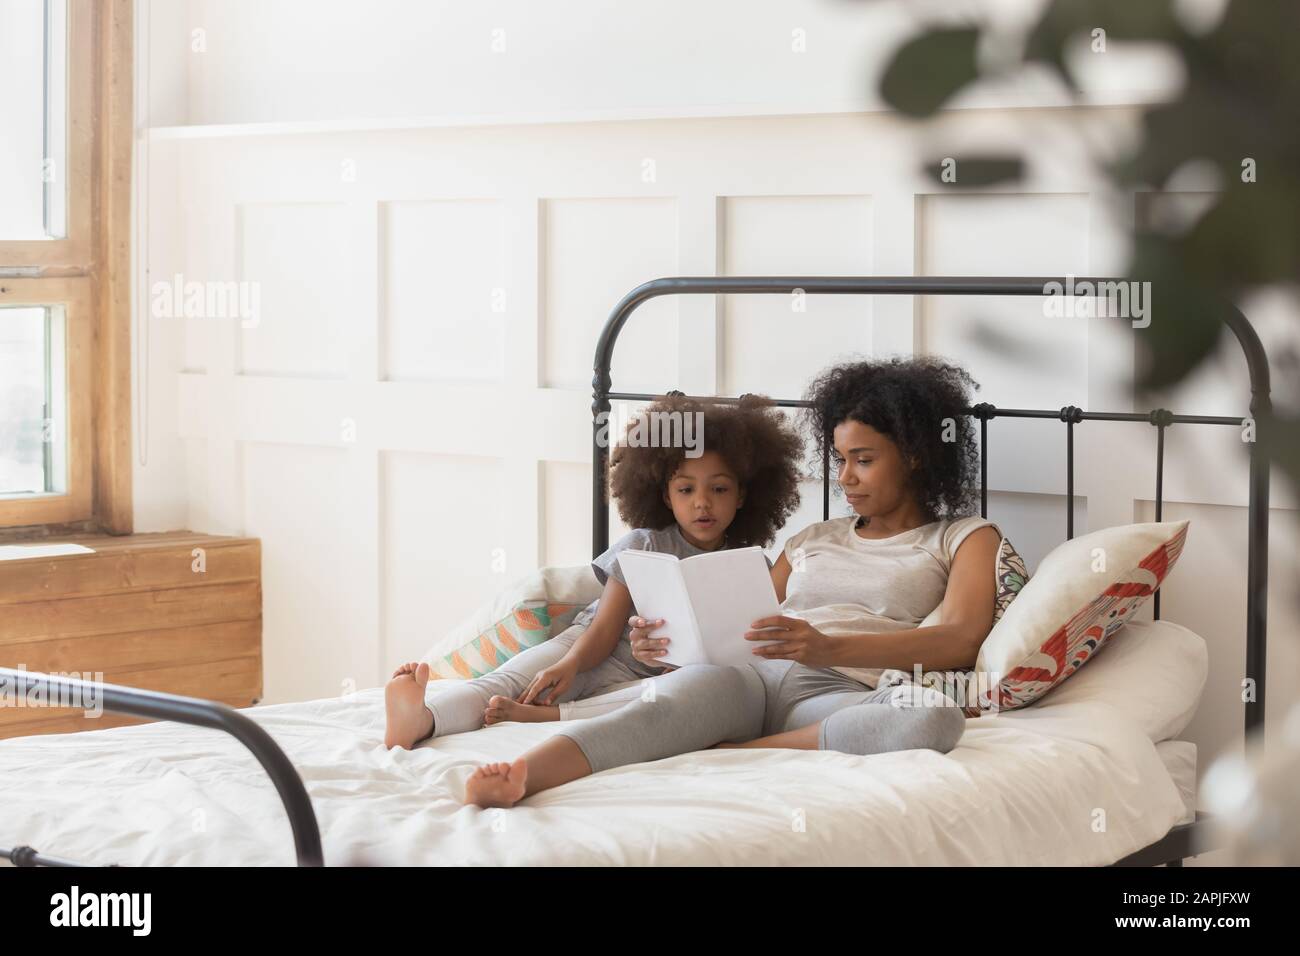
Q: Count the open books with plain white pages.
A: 1